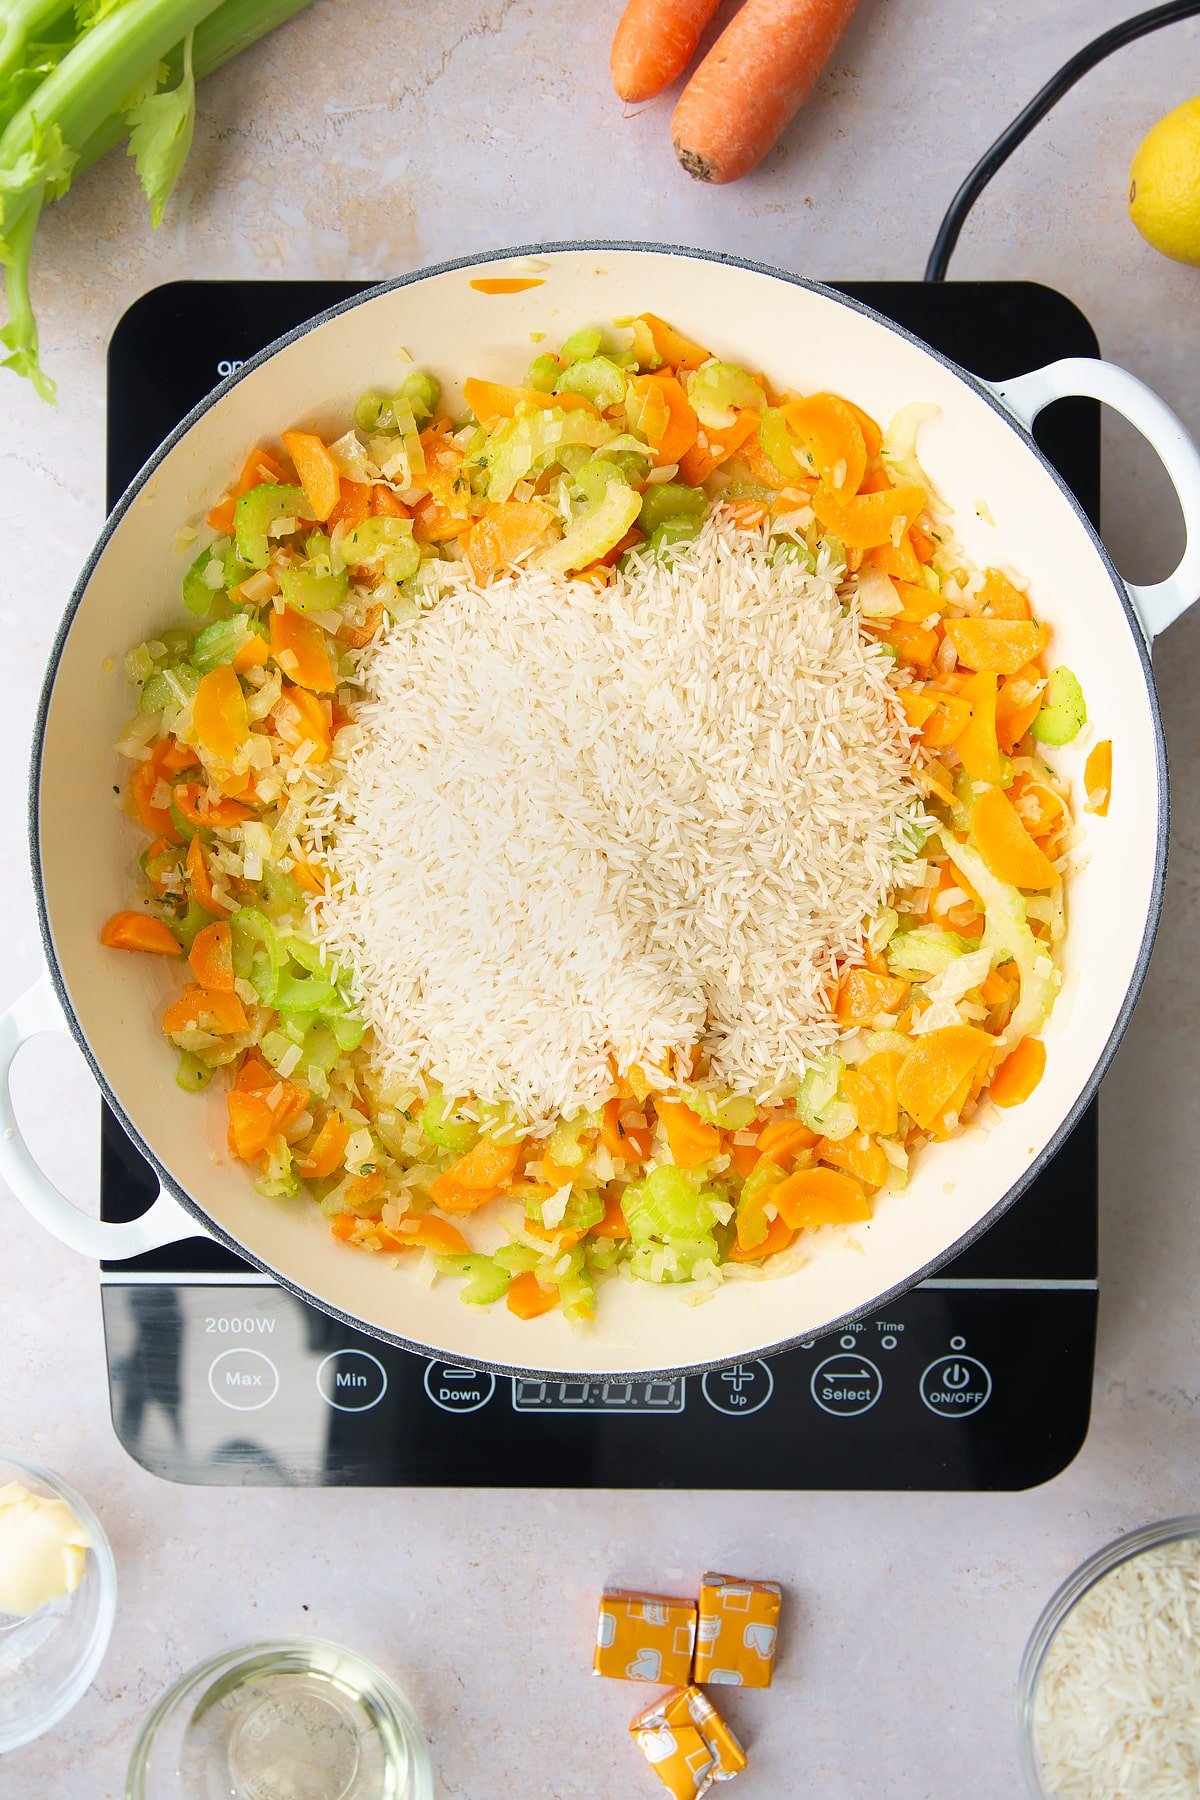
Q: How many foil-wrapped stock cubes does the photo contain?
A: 3